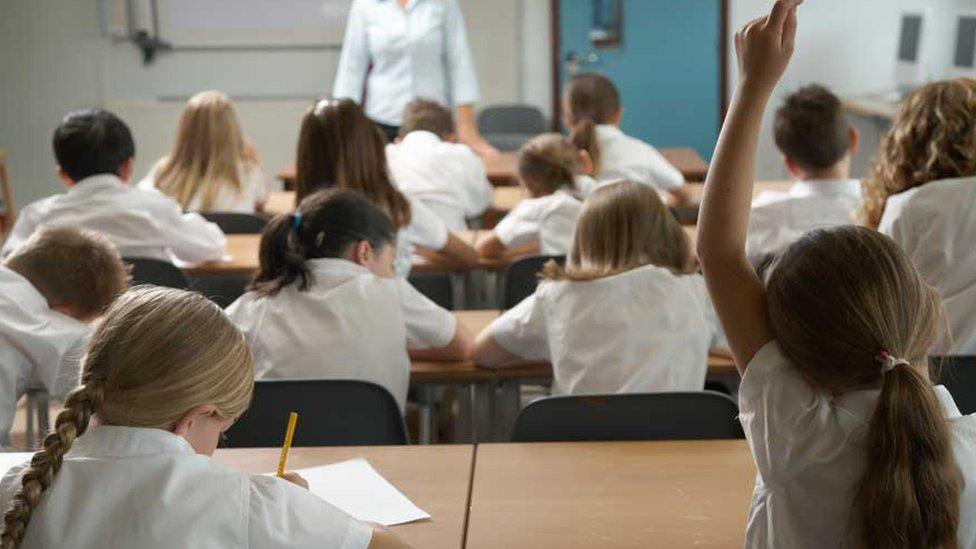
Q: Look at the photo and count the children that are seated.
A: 13